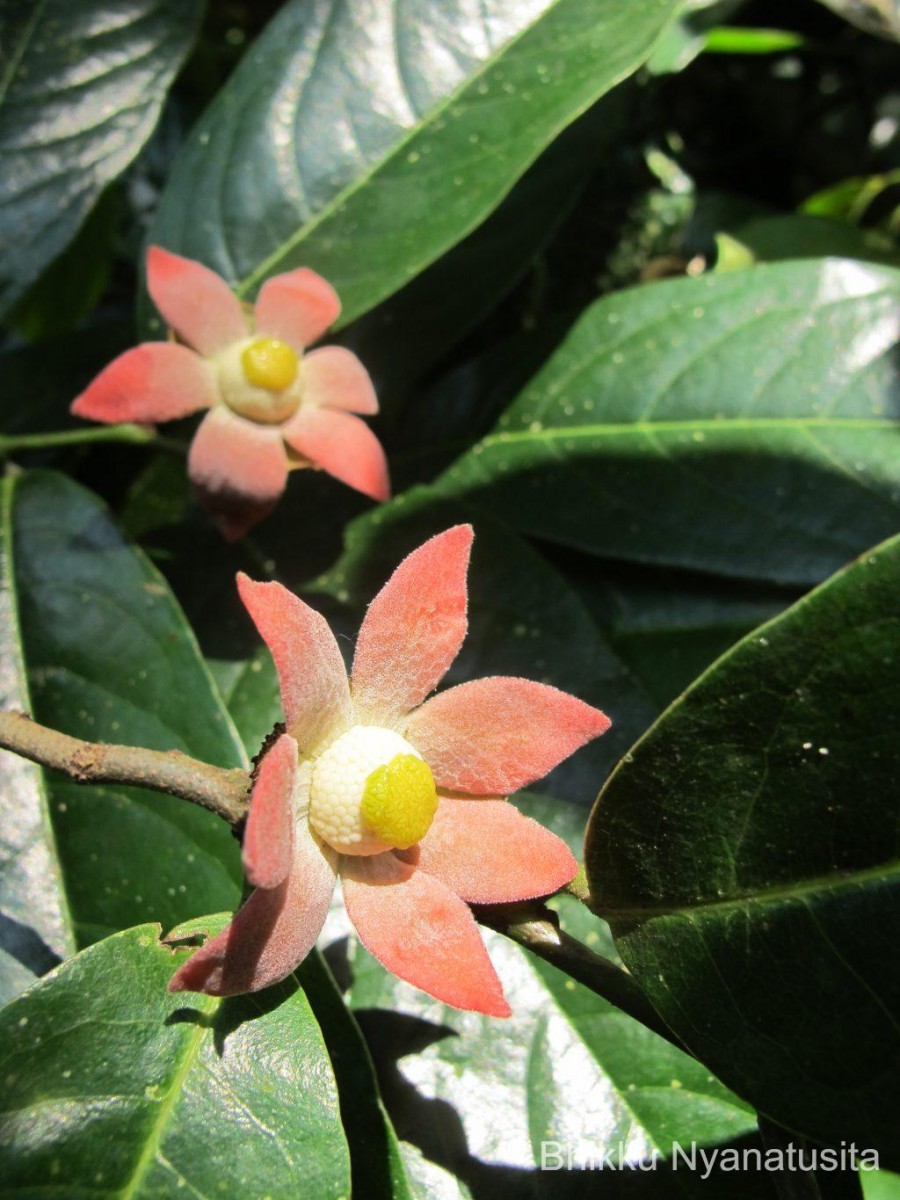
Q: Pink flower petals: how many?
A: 13